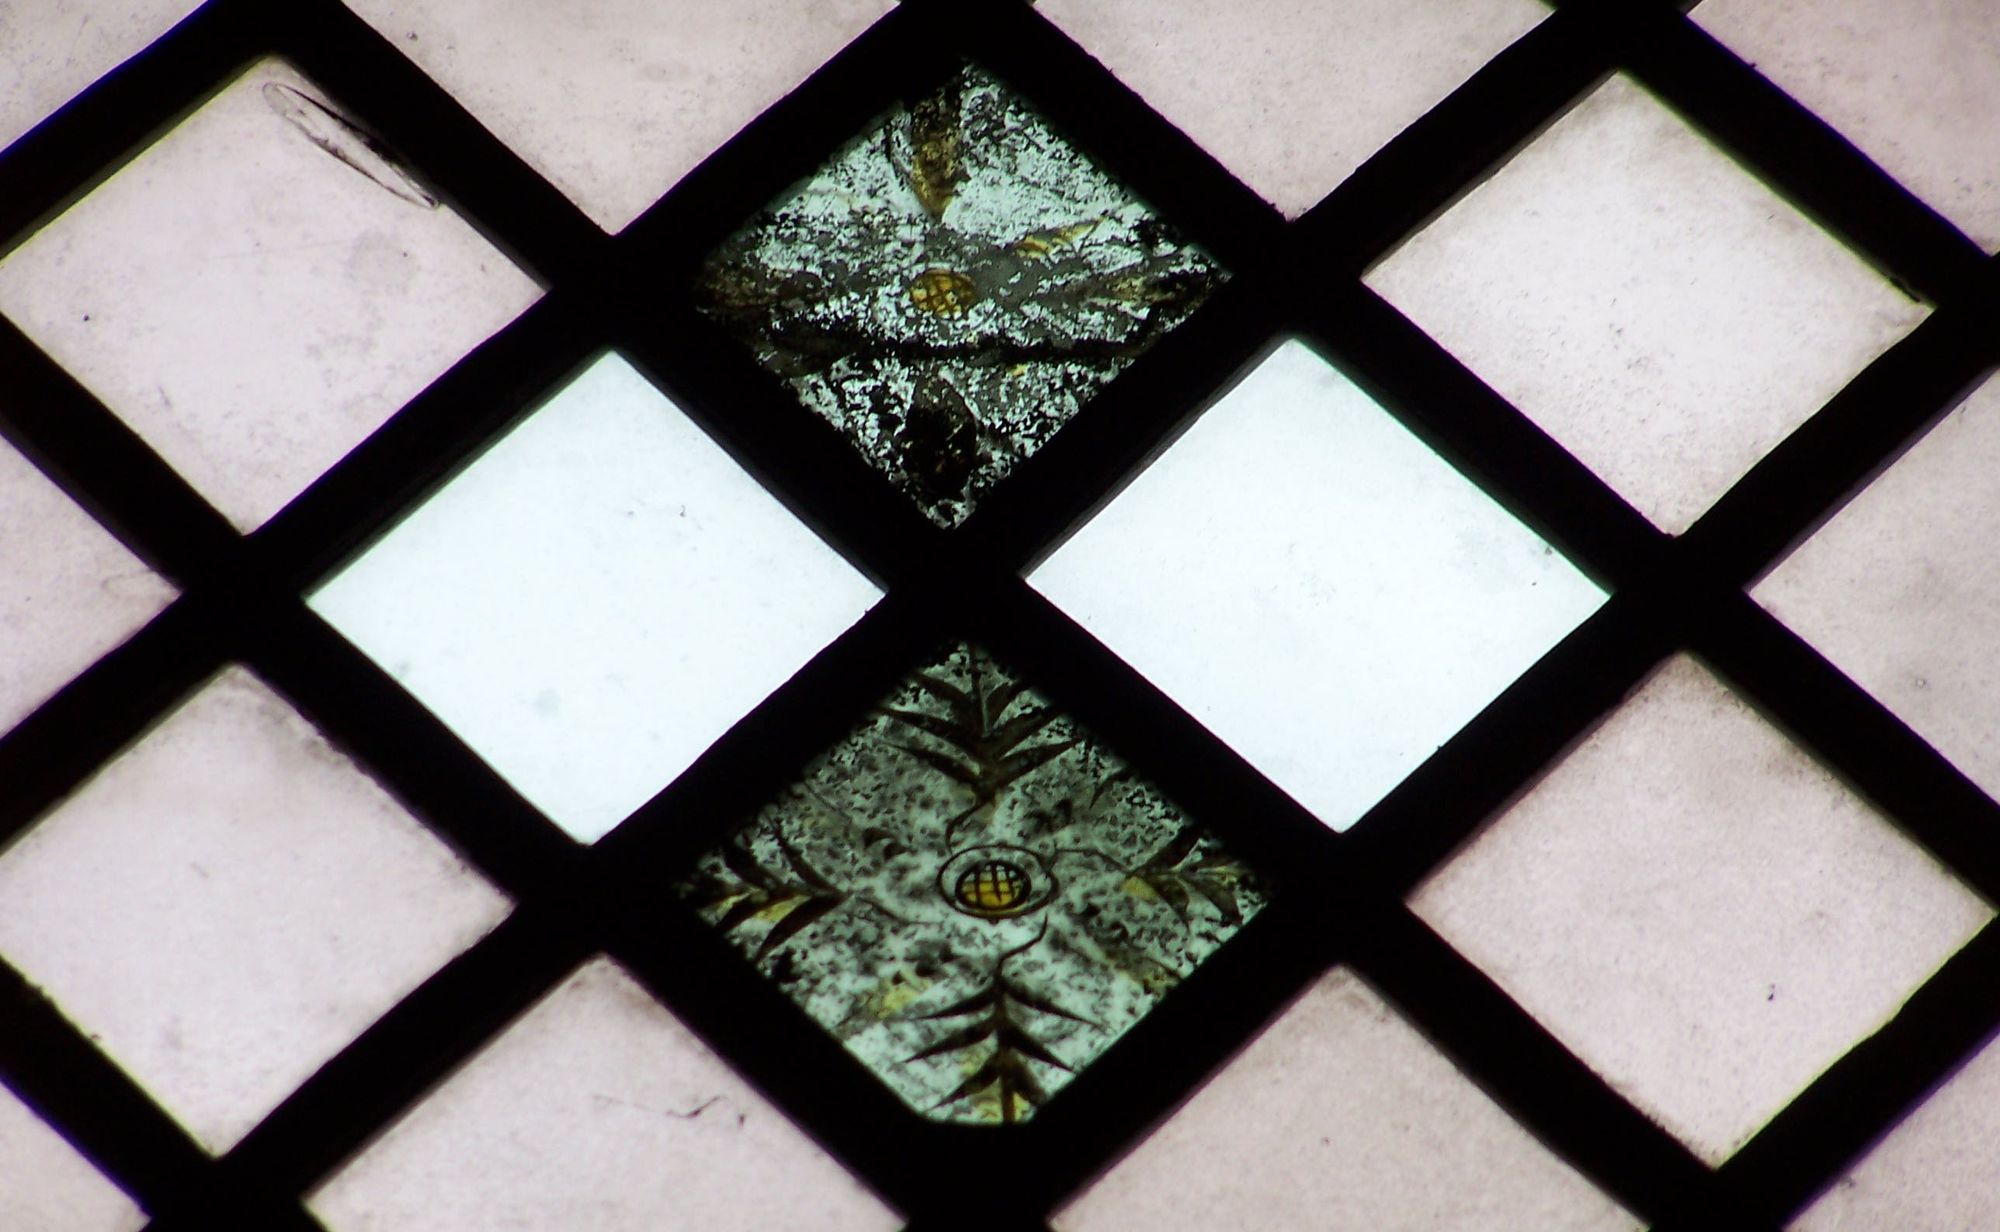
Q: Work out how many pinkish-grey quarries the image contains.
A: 14